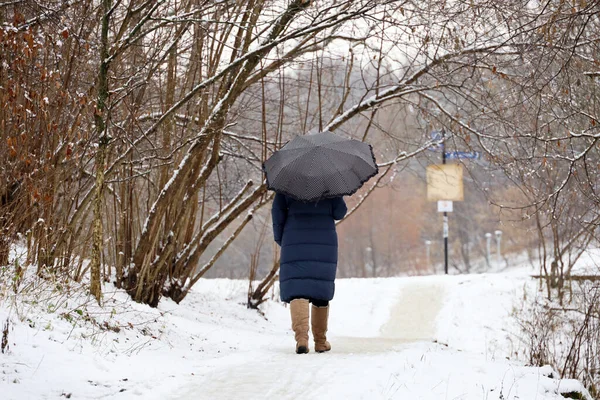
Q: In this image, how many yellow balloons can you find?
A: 0